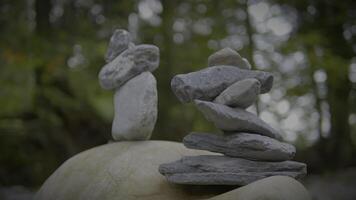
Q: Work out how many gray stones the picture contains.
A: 9